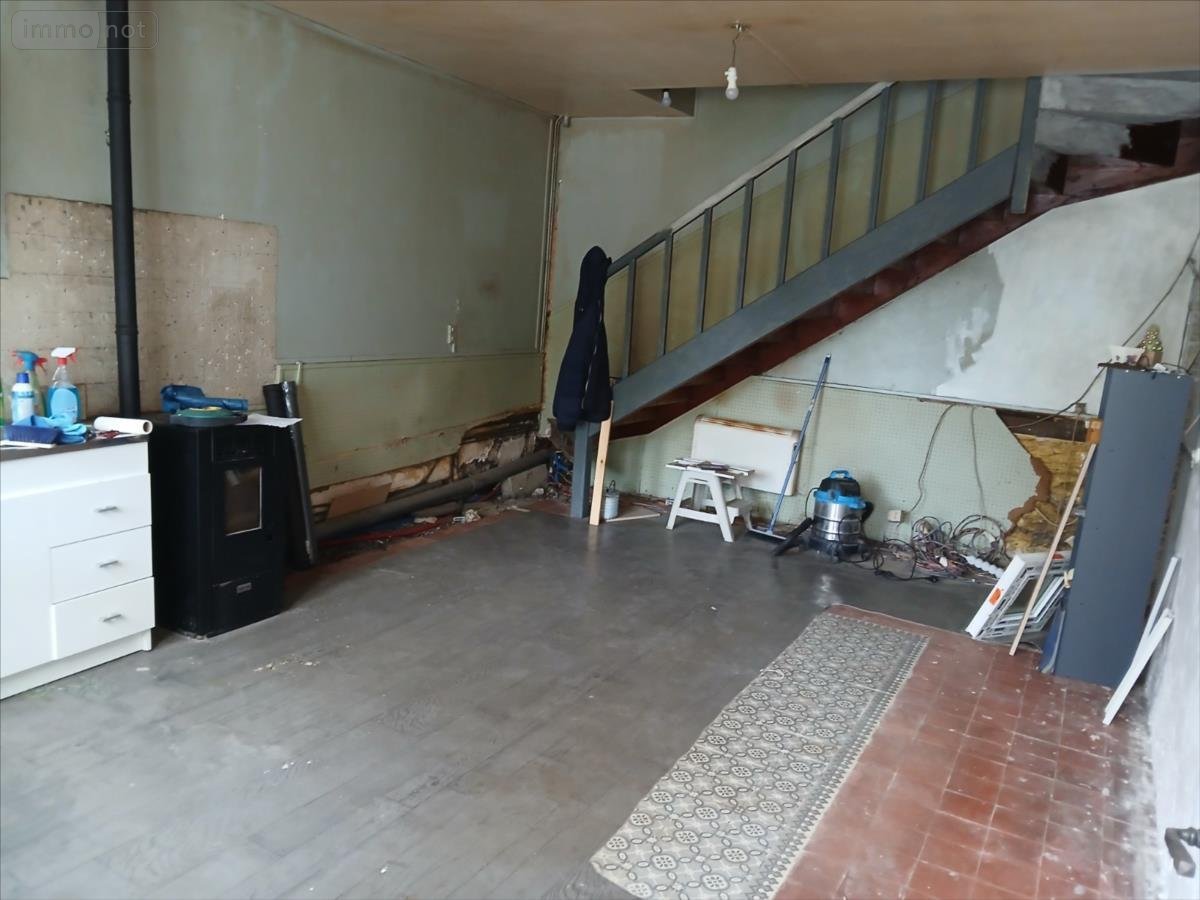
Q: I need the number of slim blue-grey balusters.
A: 9